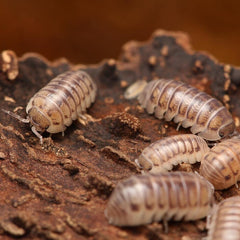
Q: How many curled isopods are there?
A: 0